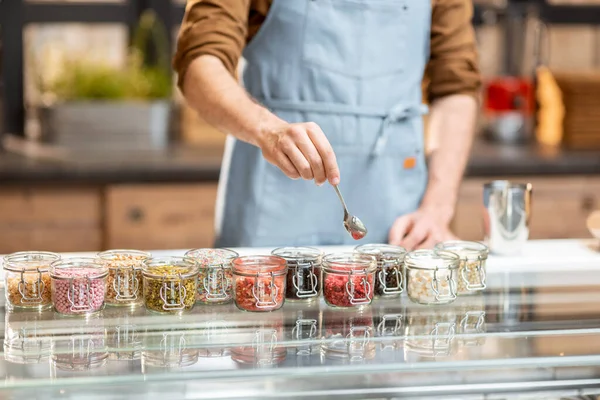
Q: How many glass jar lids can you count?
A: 11